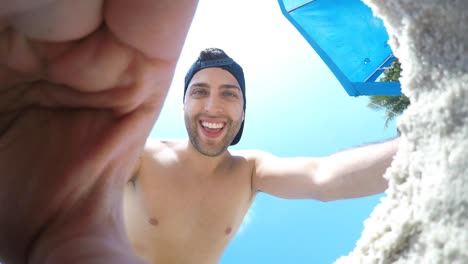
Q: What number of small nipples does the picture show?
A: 2